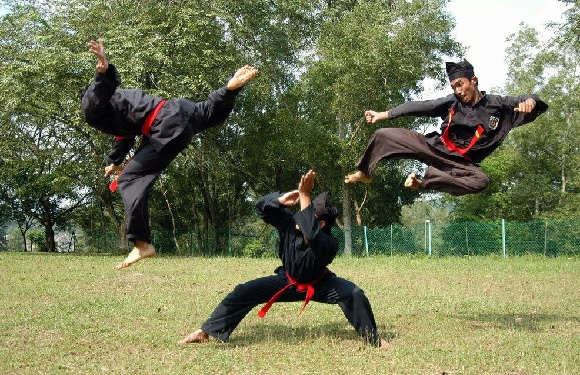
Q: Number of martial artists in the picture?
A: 3